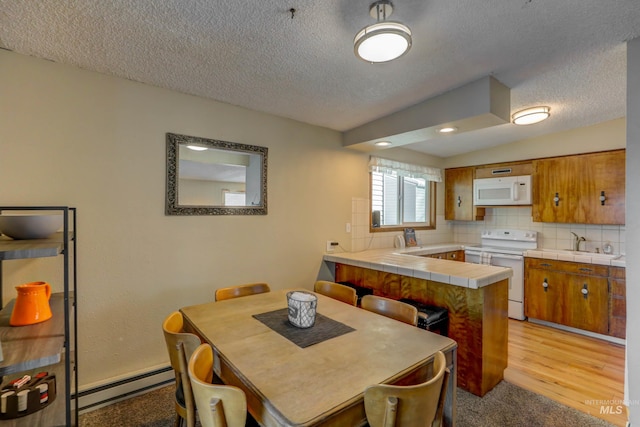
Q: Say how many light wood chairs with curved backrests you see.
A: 6